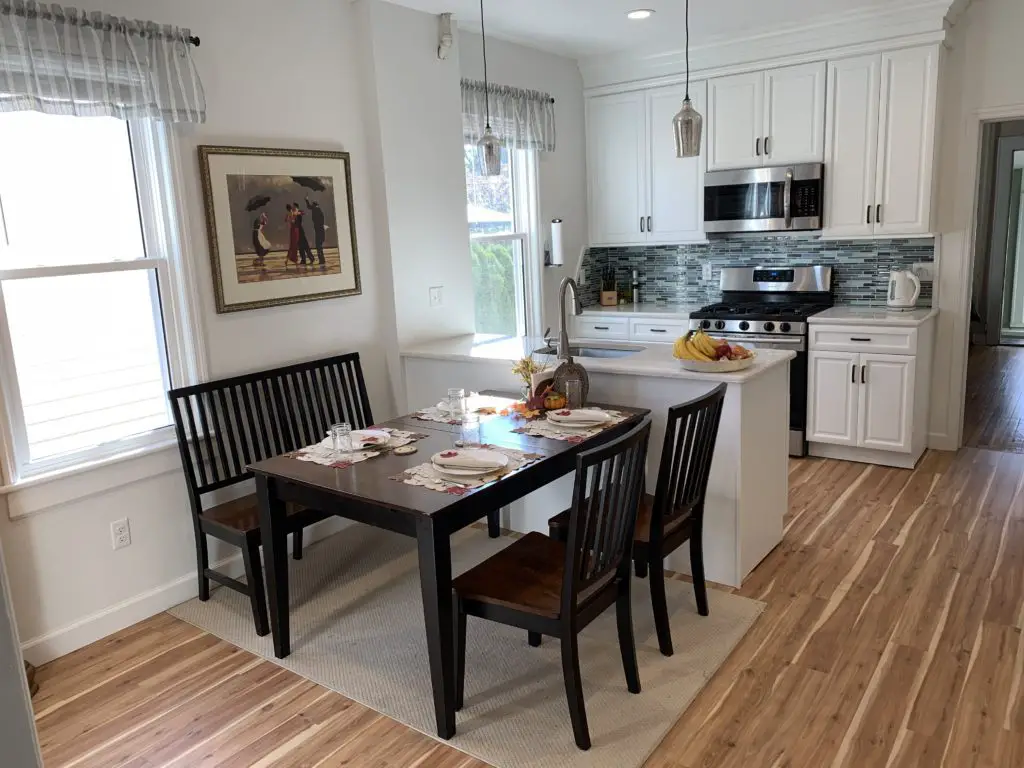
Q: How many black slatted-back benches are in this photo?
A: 1